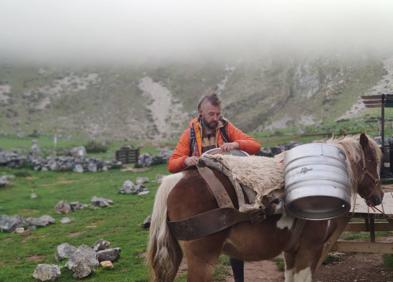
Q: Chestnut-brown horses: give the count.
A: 1